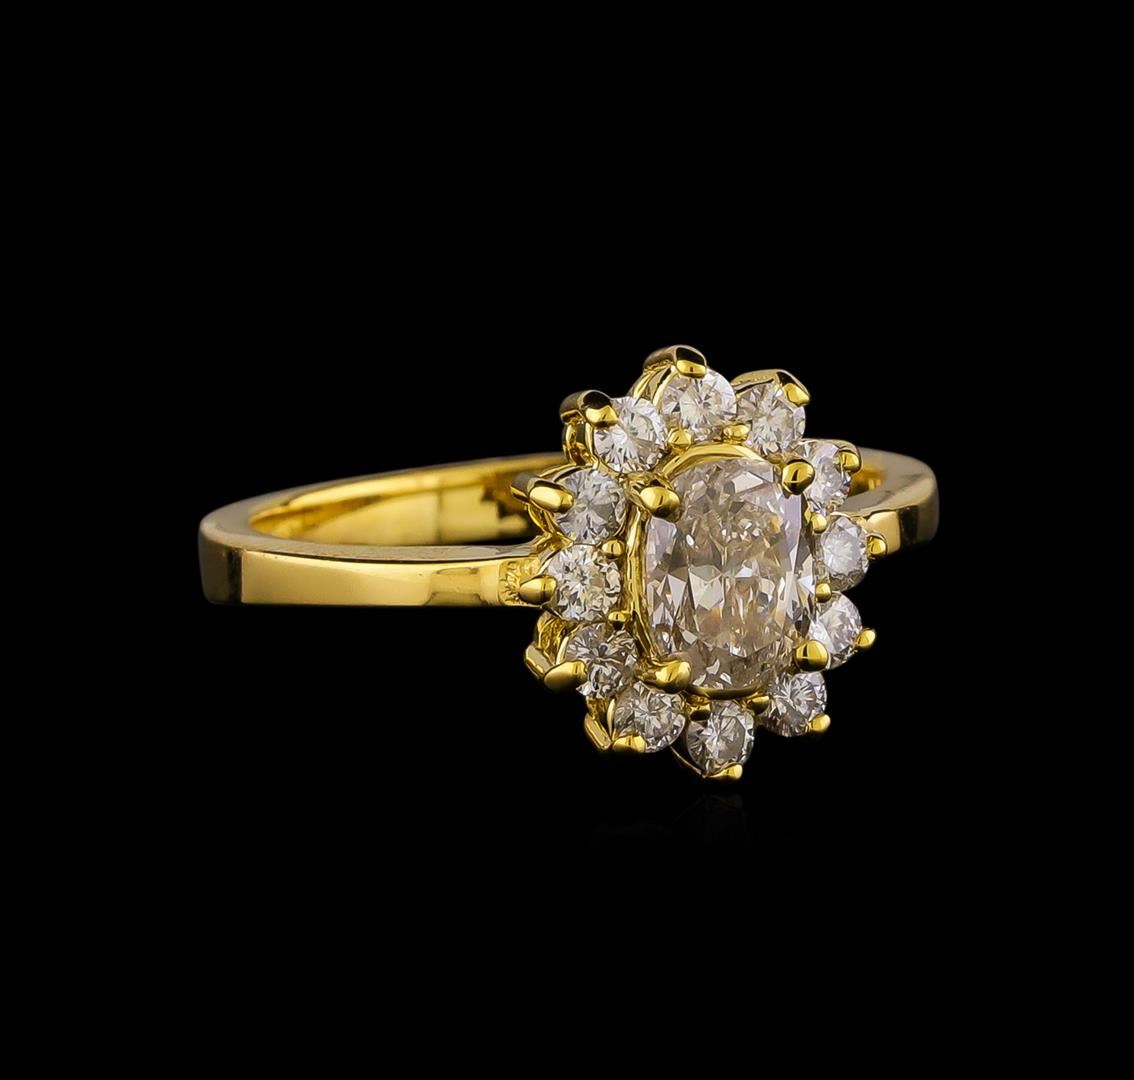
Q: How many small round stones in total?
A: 12